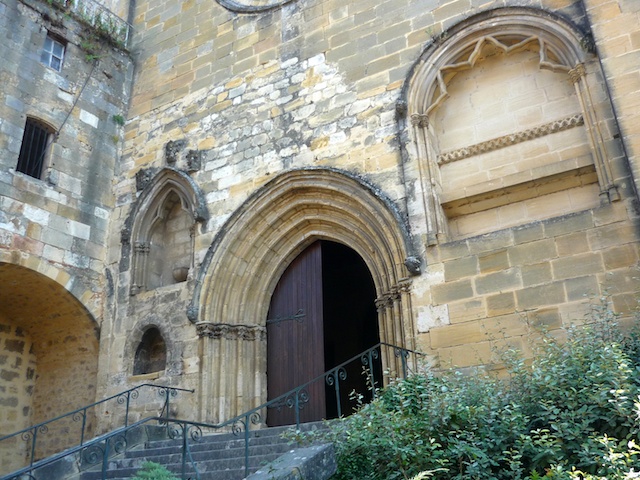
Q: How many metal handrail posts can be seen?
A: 11